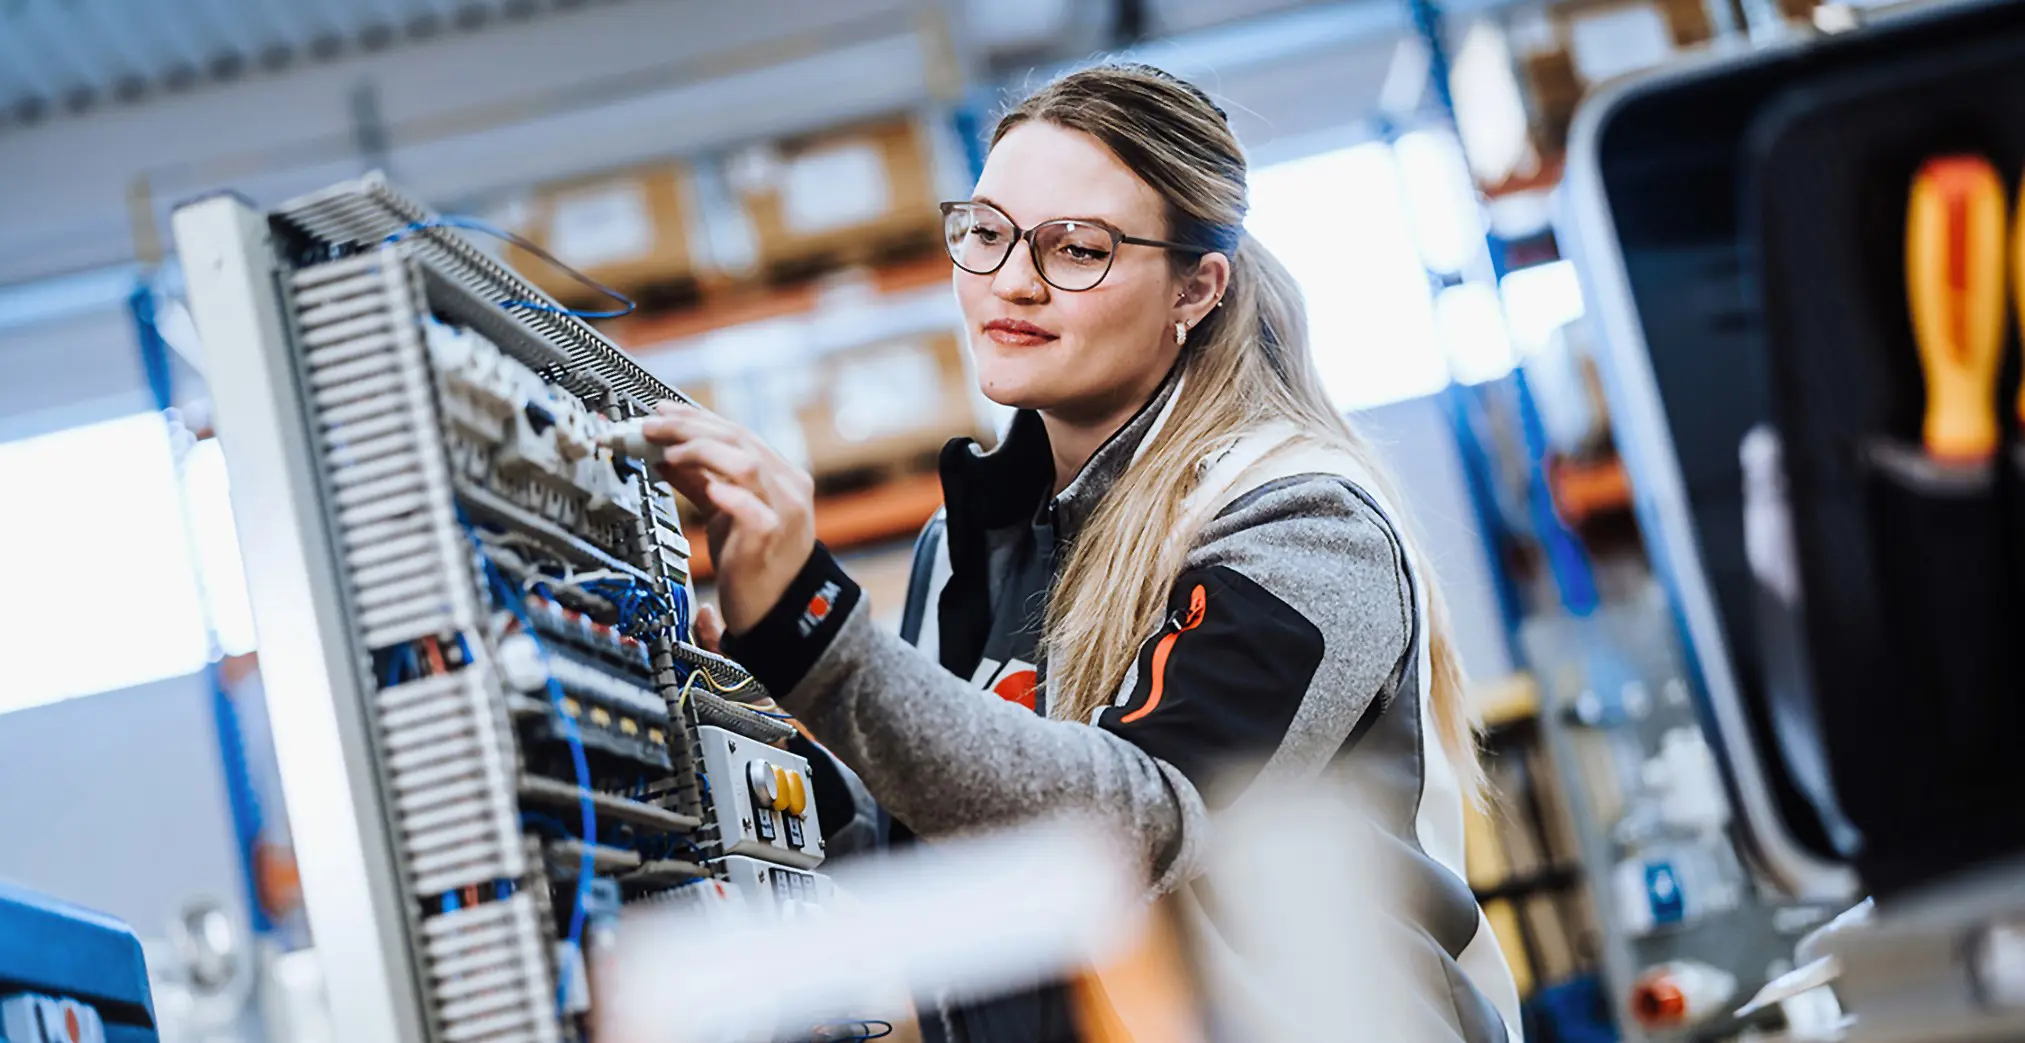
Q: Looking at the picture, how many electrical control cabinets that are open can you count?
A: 1